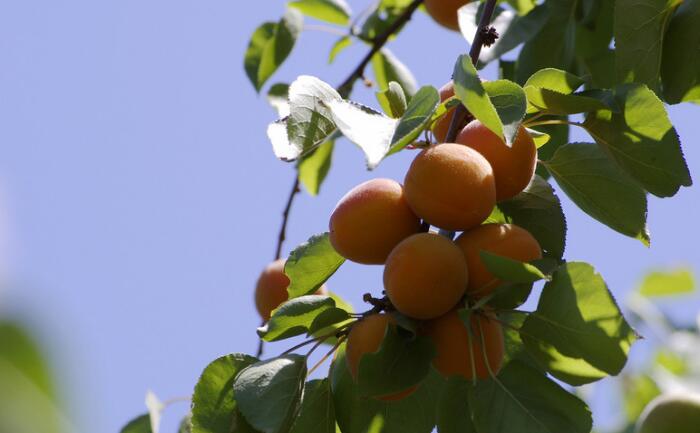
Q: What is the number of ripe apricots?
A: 10